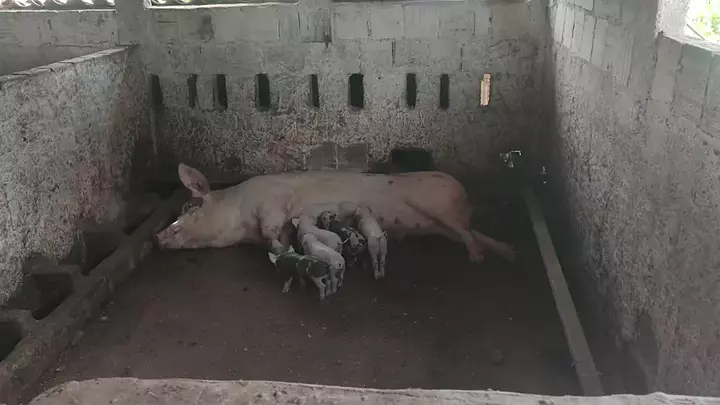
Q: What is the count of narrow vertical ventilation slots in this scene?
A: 9